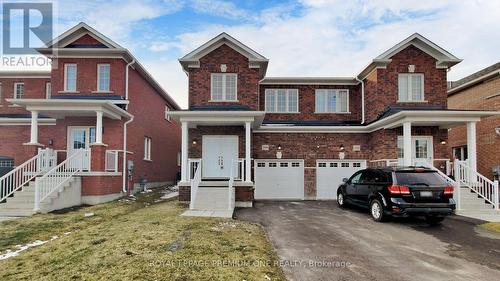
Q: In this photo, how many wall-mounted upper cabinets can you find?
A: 0